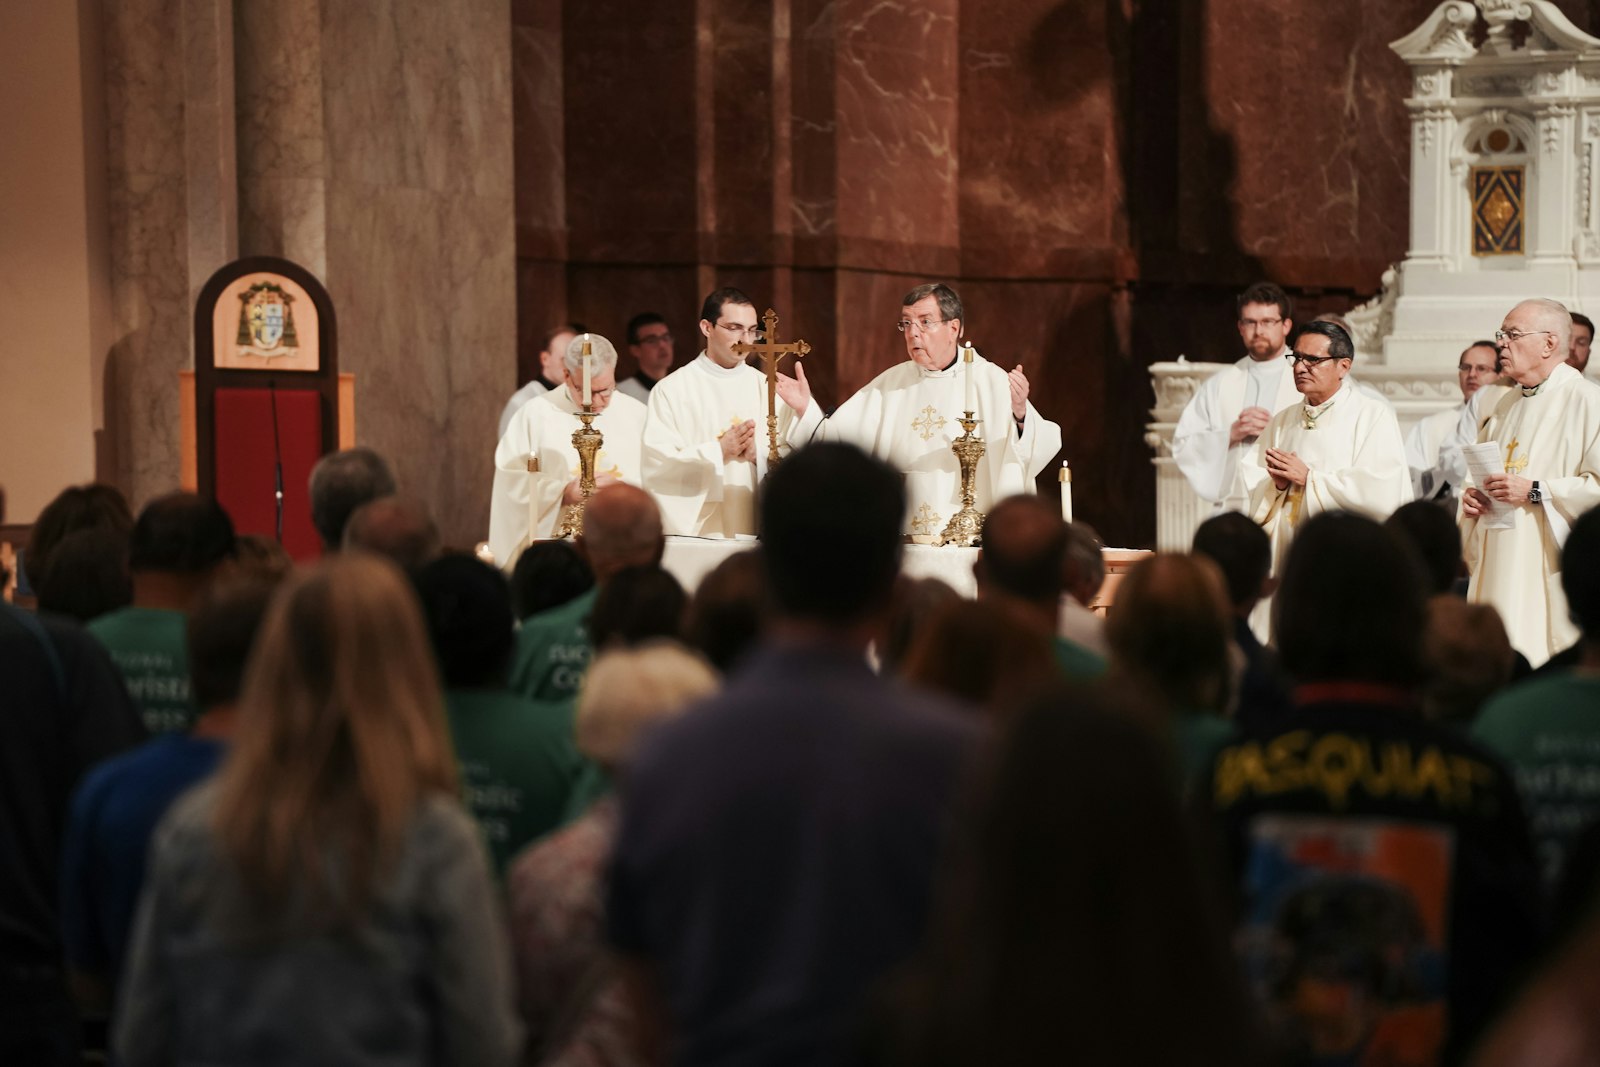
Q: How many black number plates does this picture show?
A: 0